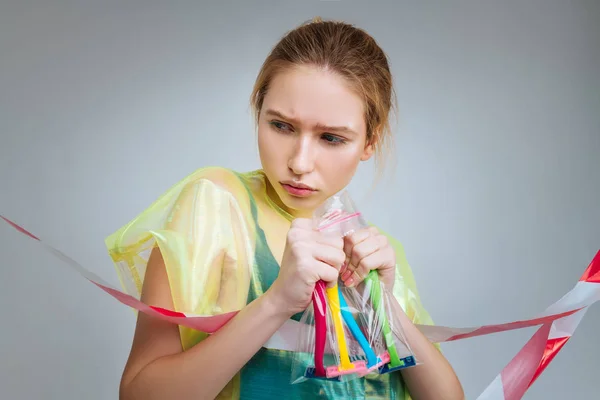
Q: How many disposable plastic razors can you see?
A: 4